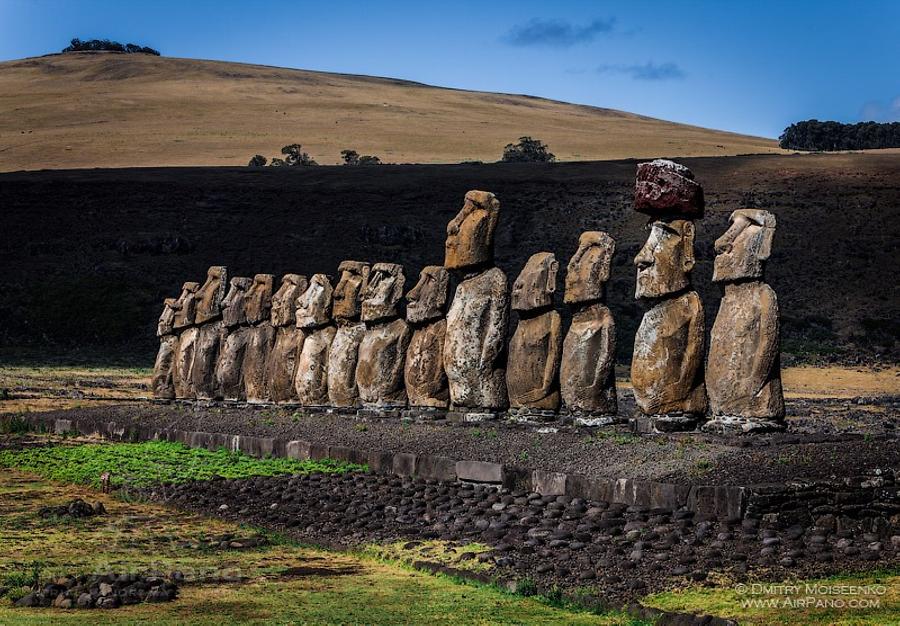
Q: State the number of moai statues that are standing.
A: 15